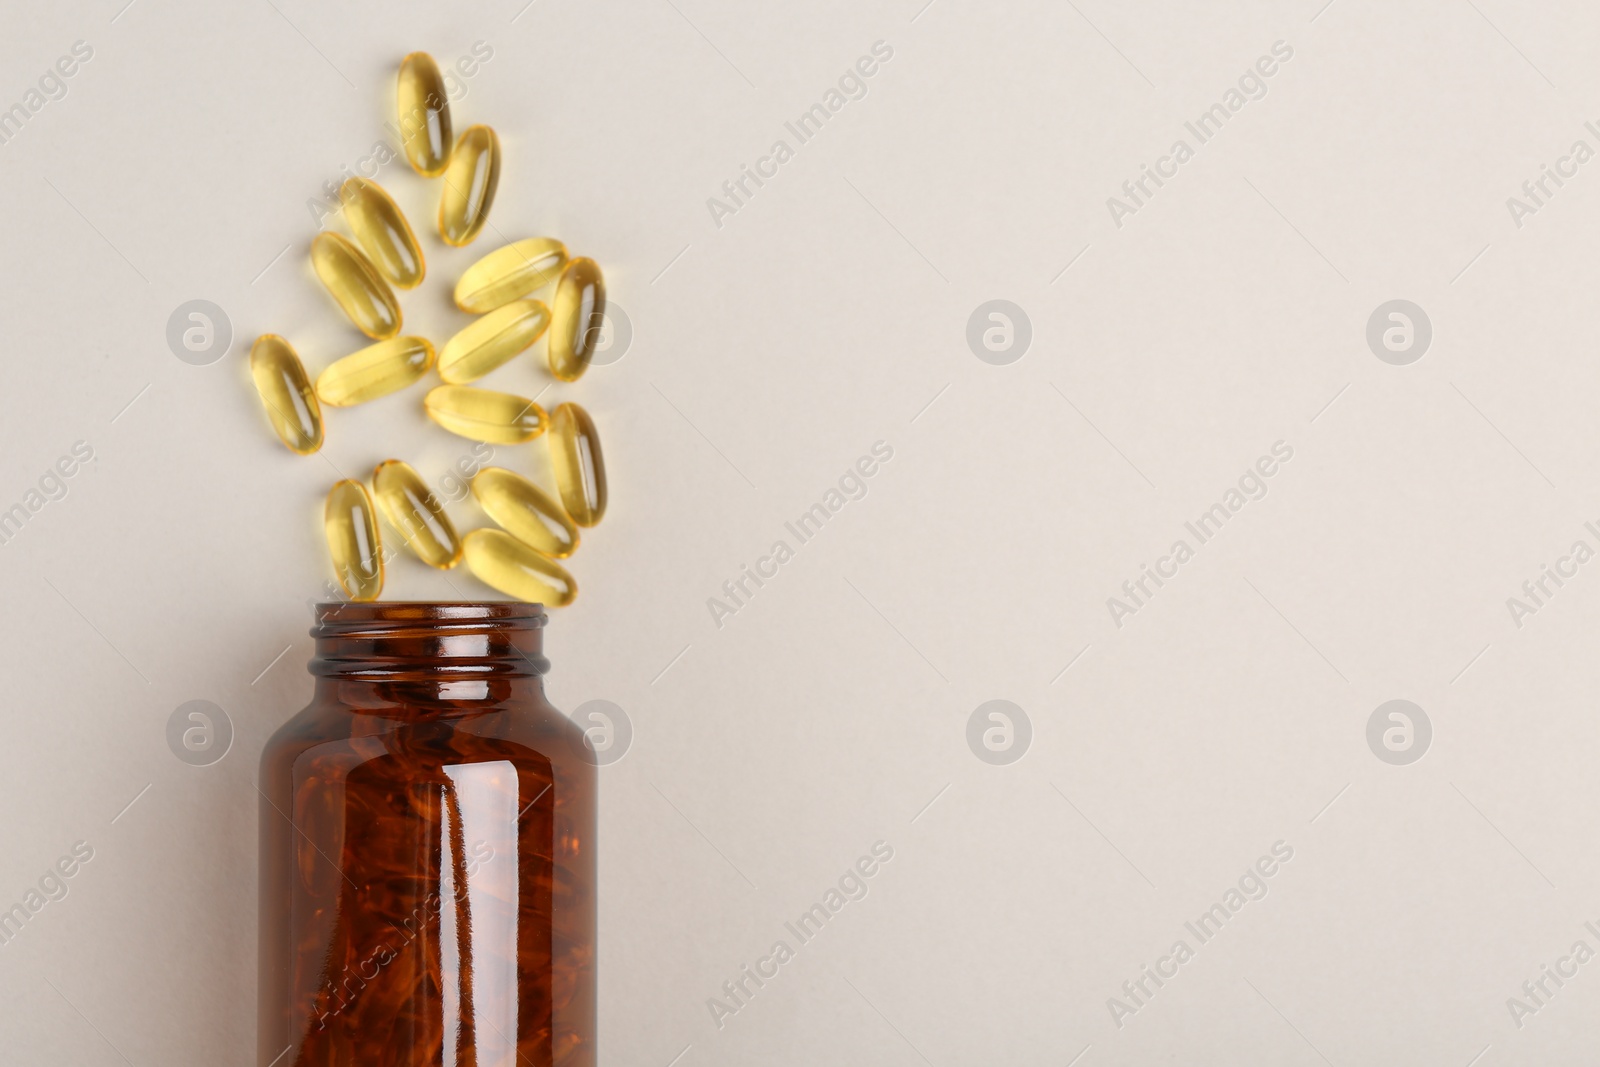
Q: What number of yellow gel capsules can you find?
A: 15